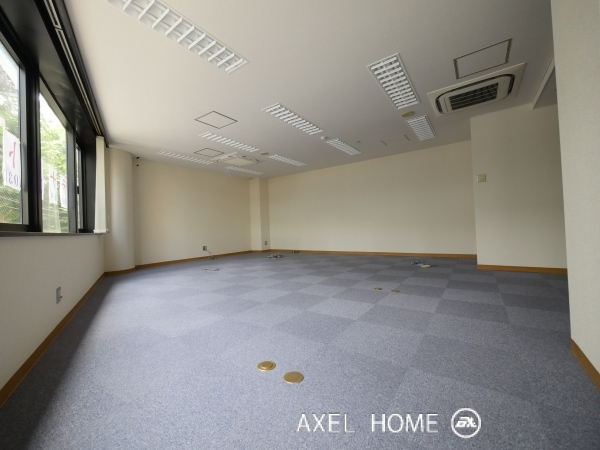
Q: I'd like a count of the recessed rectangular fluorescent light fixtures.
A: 9